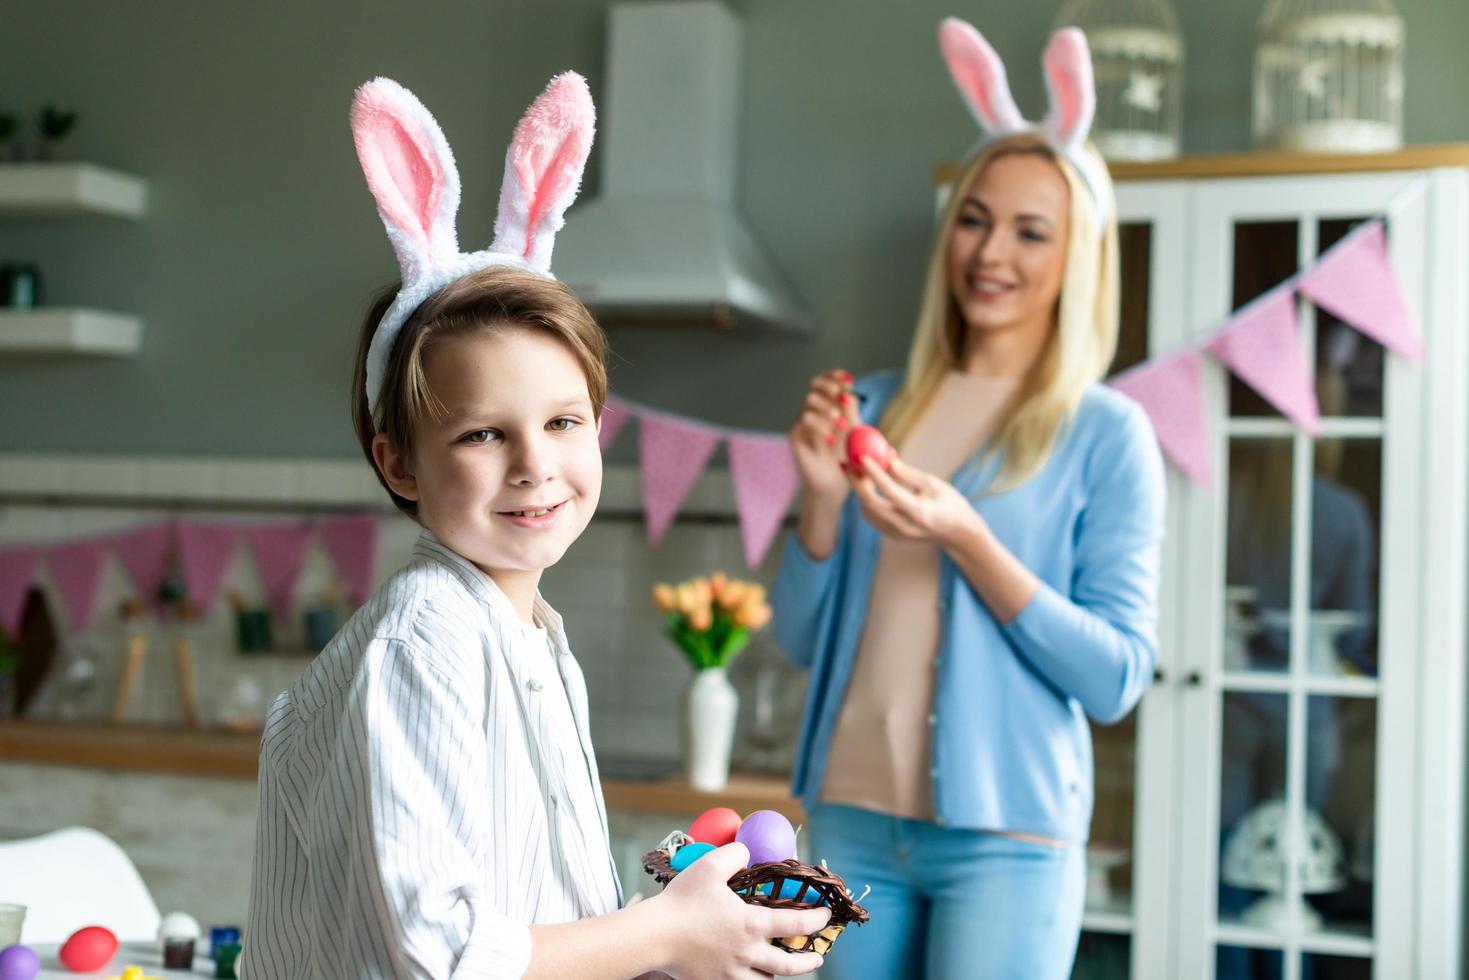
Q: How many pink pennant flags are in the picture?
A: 12